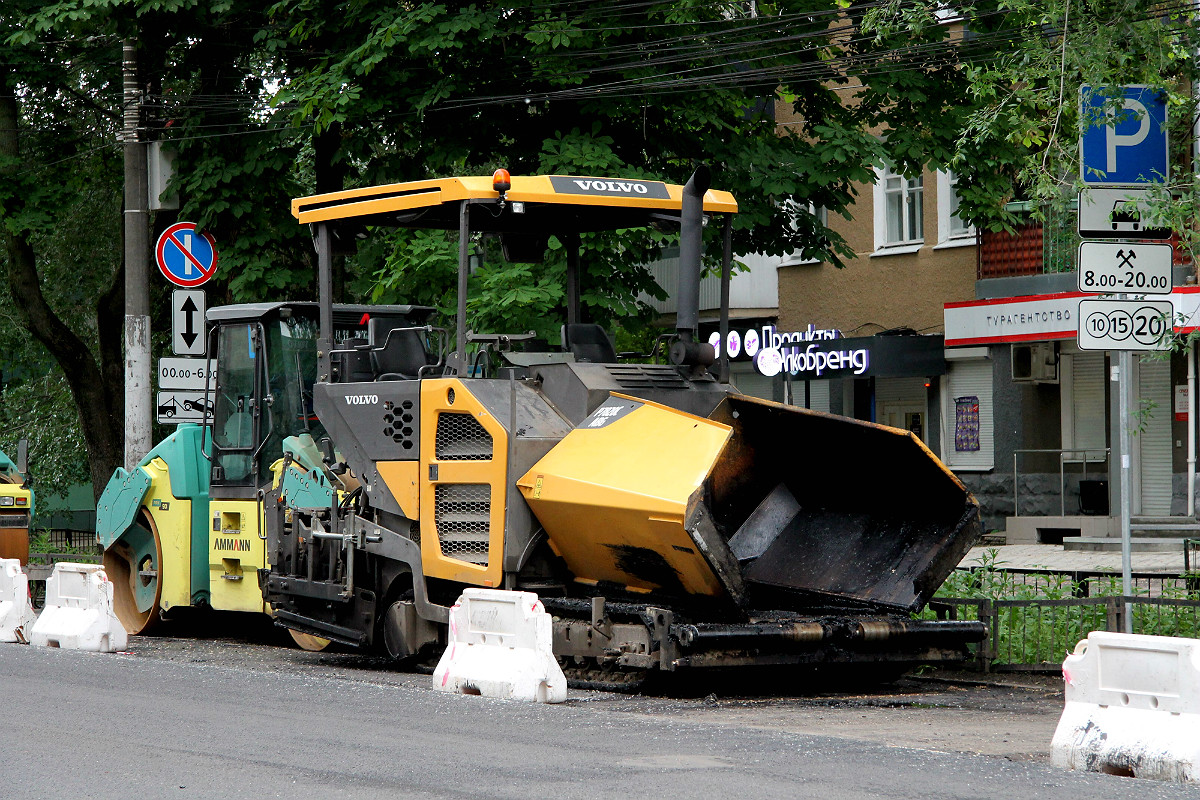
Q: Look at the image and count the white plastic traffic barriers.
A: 4